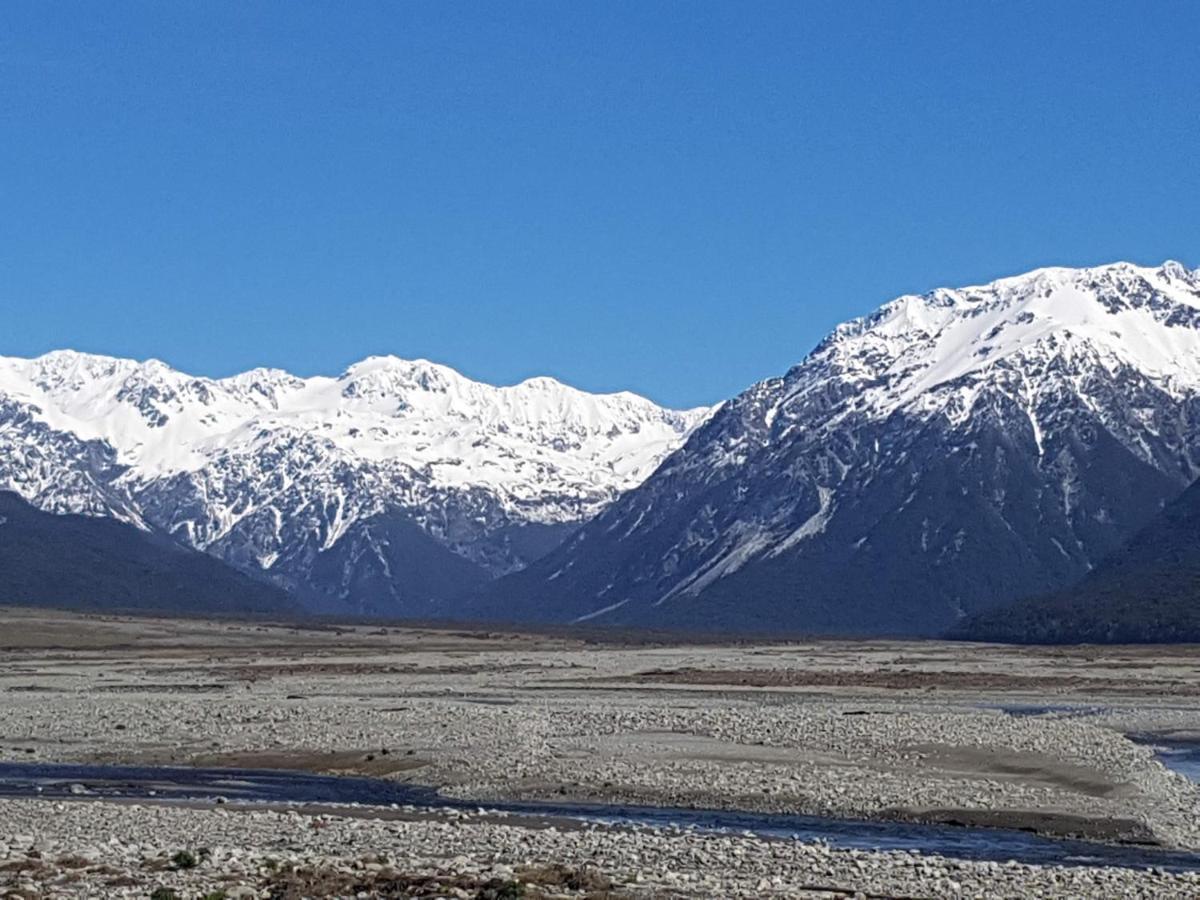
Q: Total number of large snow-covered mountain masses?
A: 2